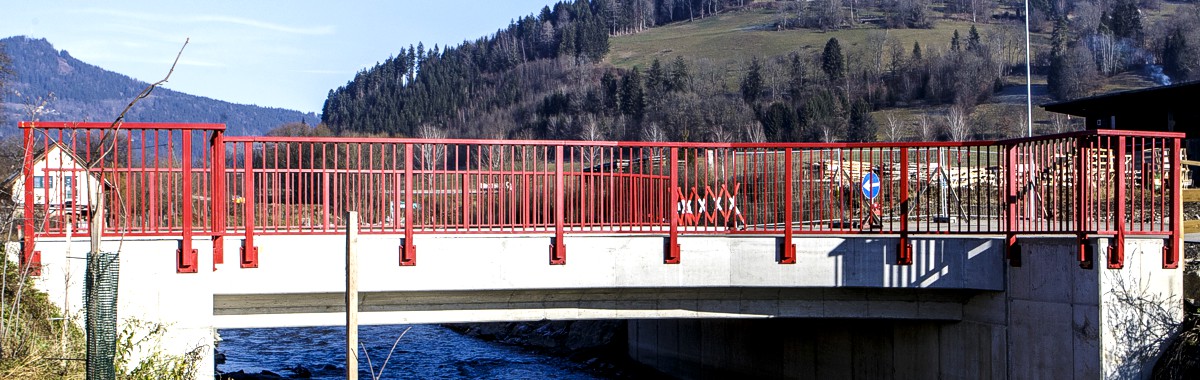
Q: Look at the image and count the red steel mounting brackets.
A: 13